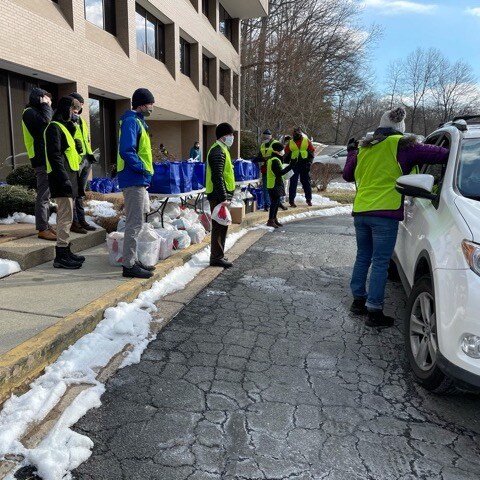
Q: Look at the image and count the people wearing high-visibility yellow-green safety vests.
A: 9